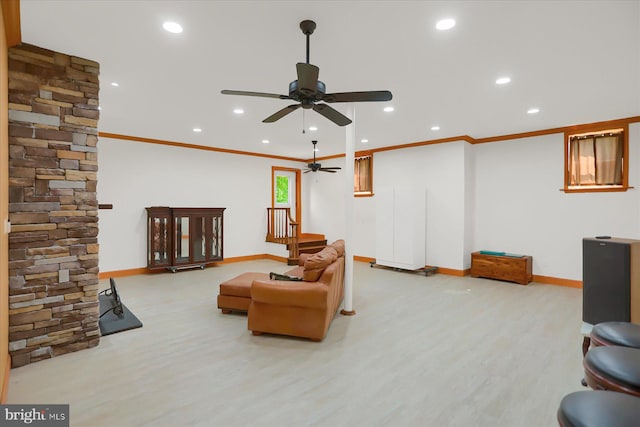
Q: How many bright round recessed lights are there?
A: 13